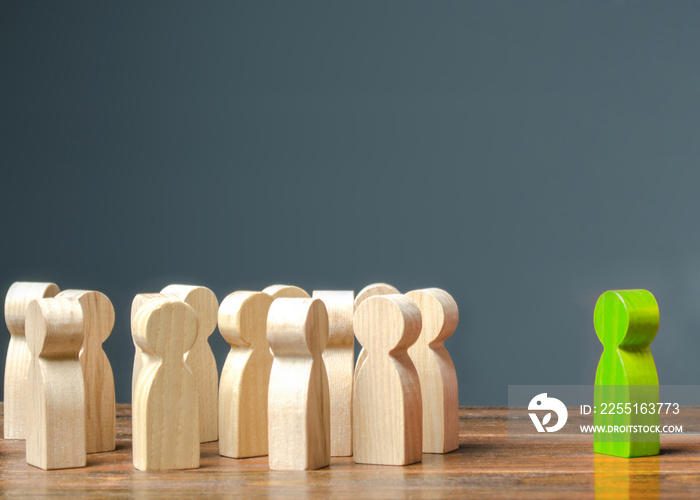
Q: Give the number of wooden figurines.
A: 14